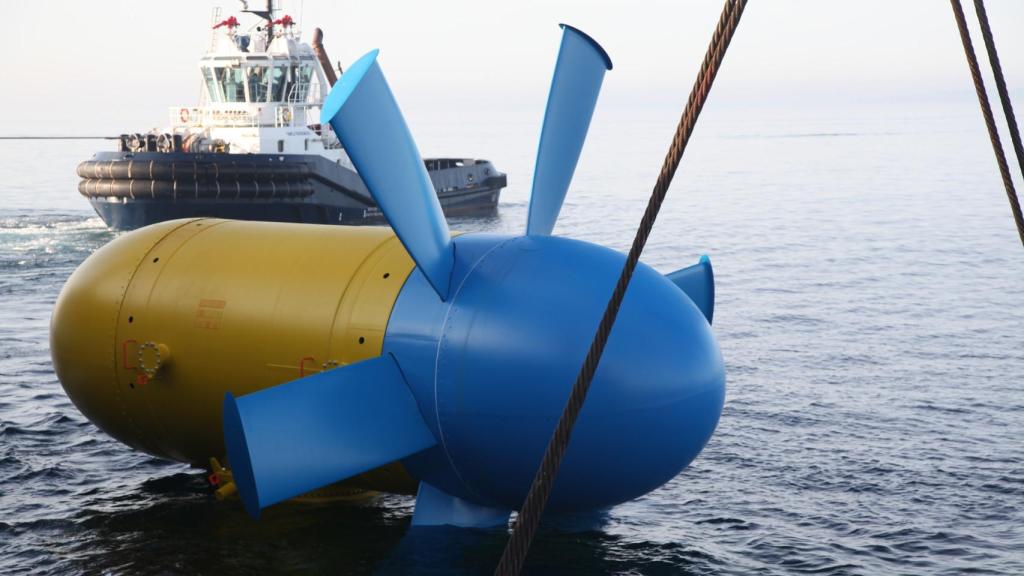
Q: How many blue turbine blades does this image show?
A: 5